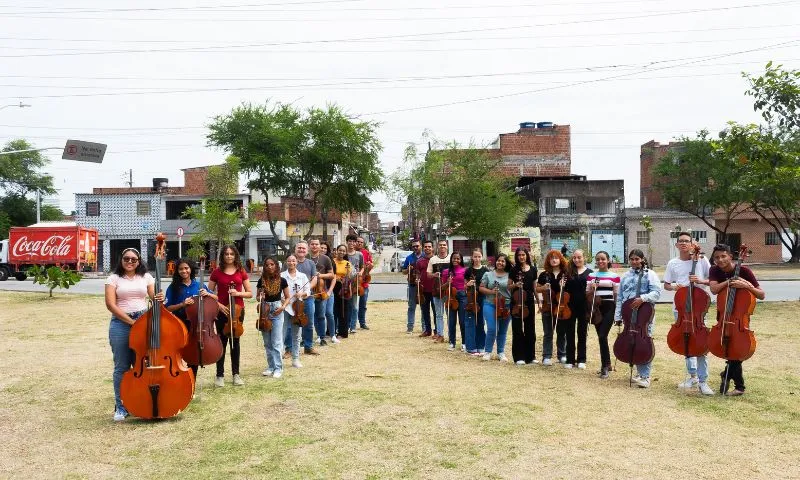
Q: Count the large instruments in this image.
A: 5